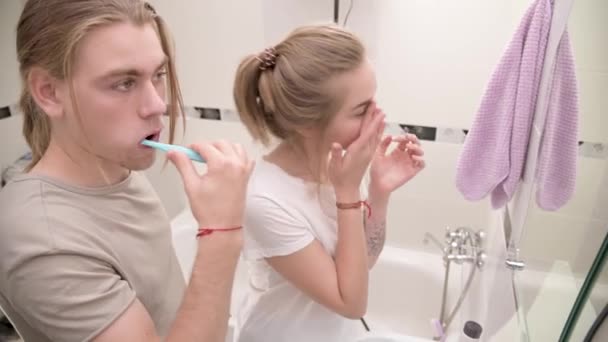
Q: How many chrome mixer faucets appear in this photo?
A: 1